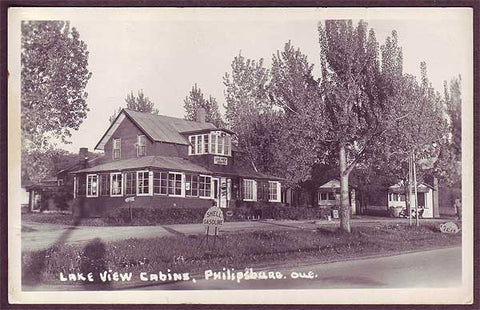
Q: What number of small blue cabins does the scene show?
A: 0